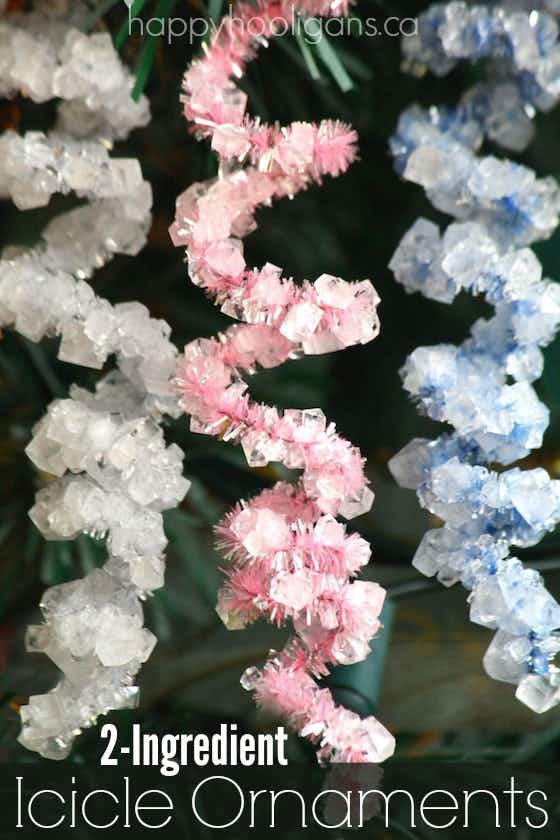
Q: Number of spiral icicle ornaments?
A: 3